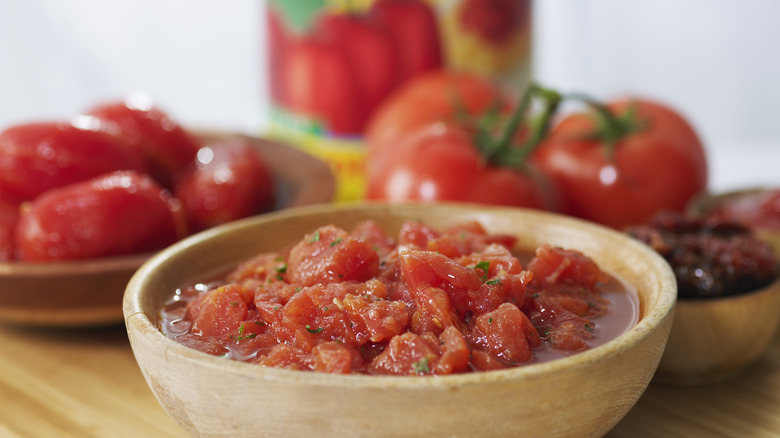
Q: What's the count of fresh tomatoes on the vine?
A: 3